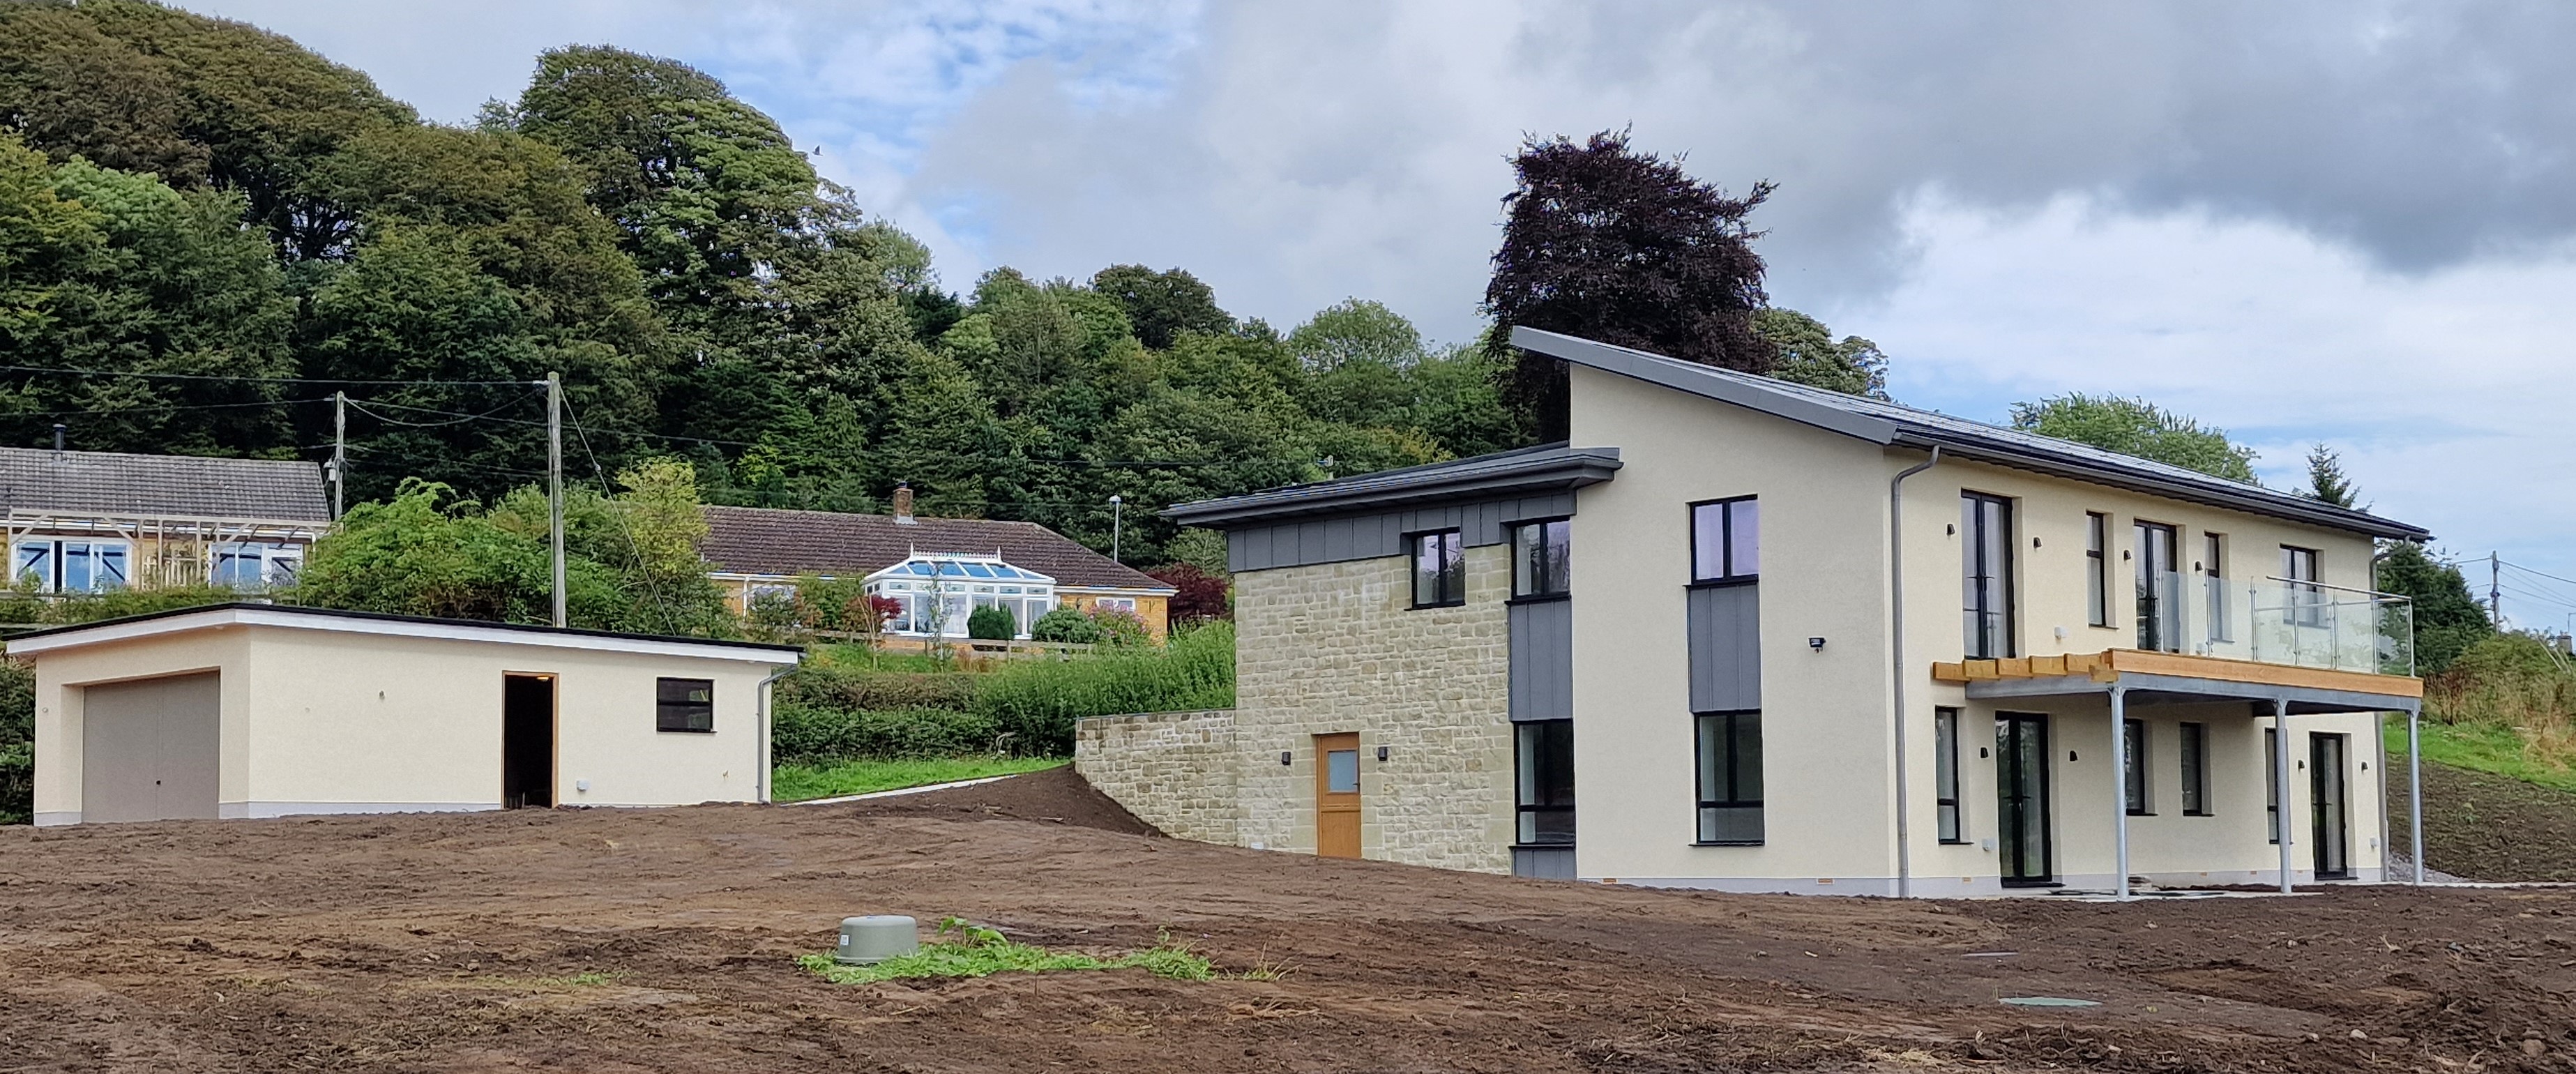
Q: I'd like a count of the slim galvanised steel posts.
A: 3